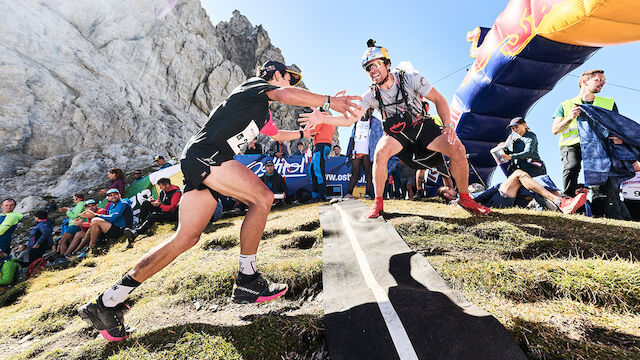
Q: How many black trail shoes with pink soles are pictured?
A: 2